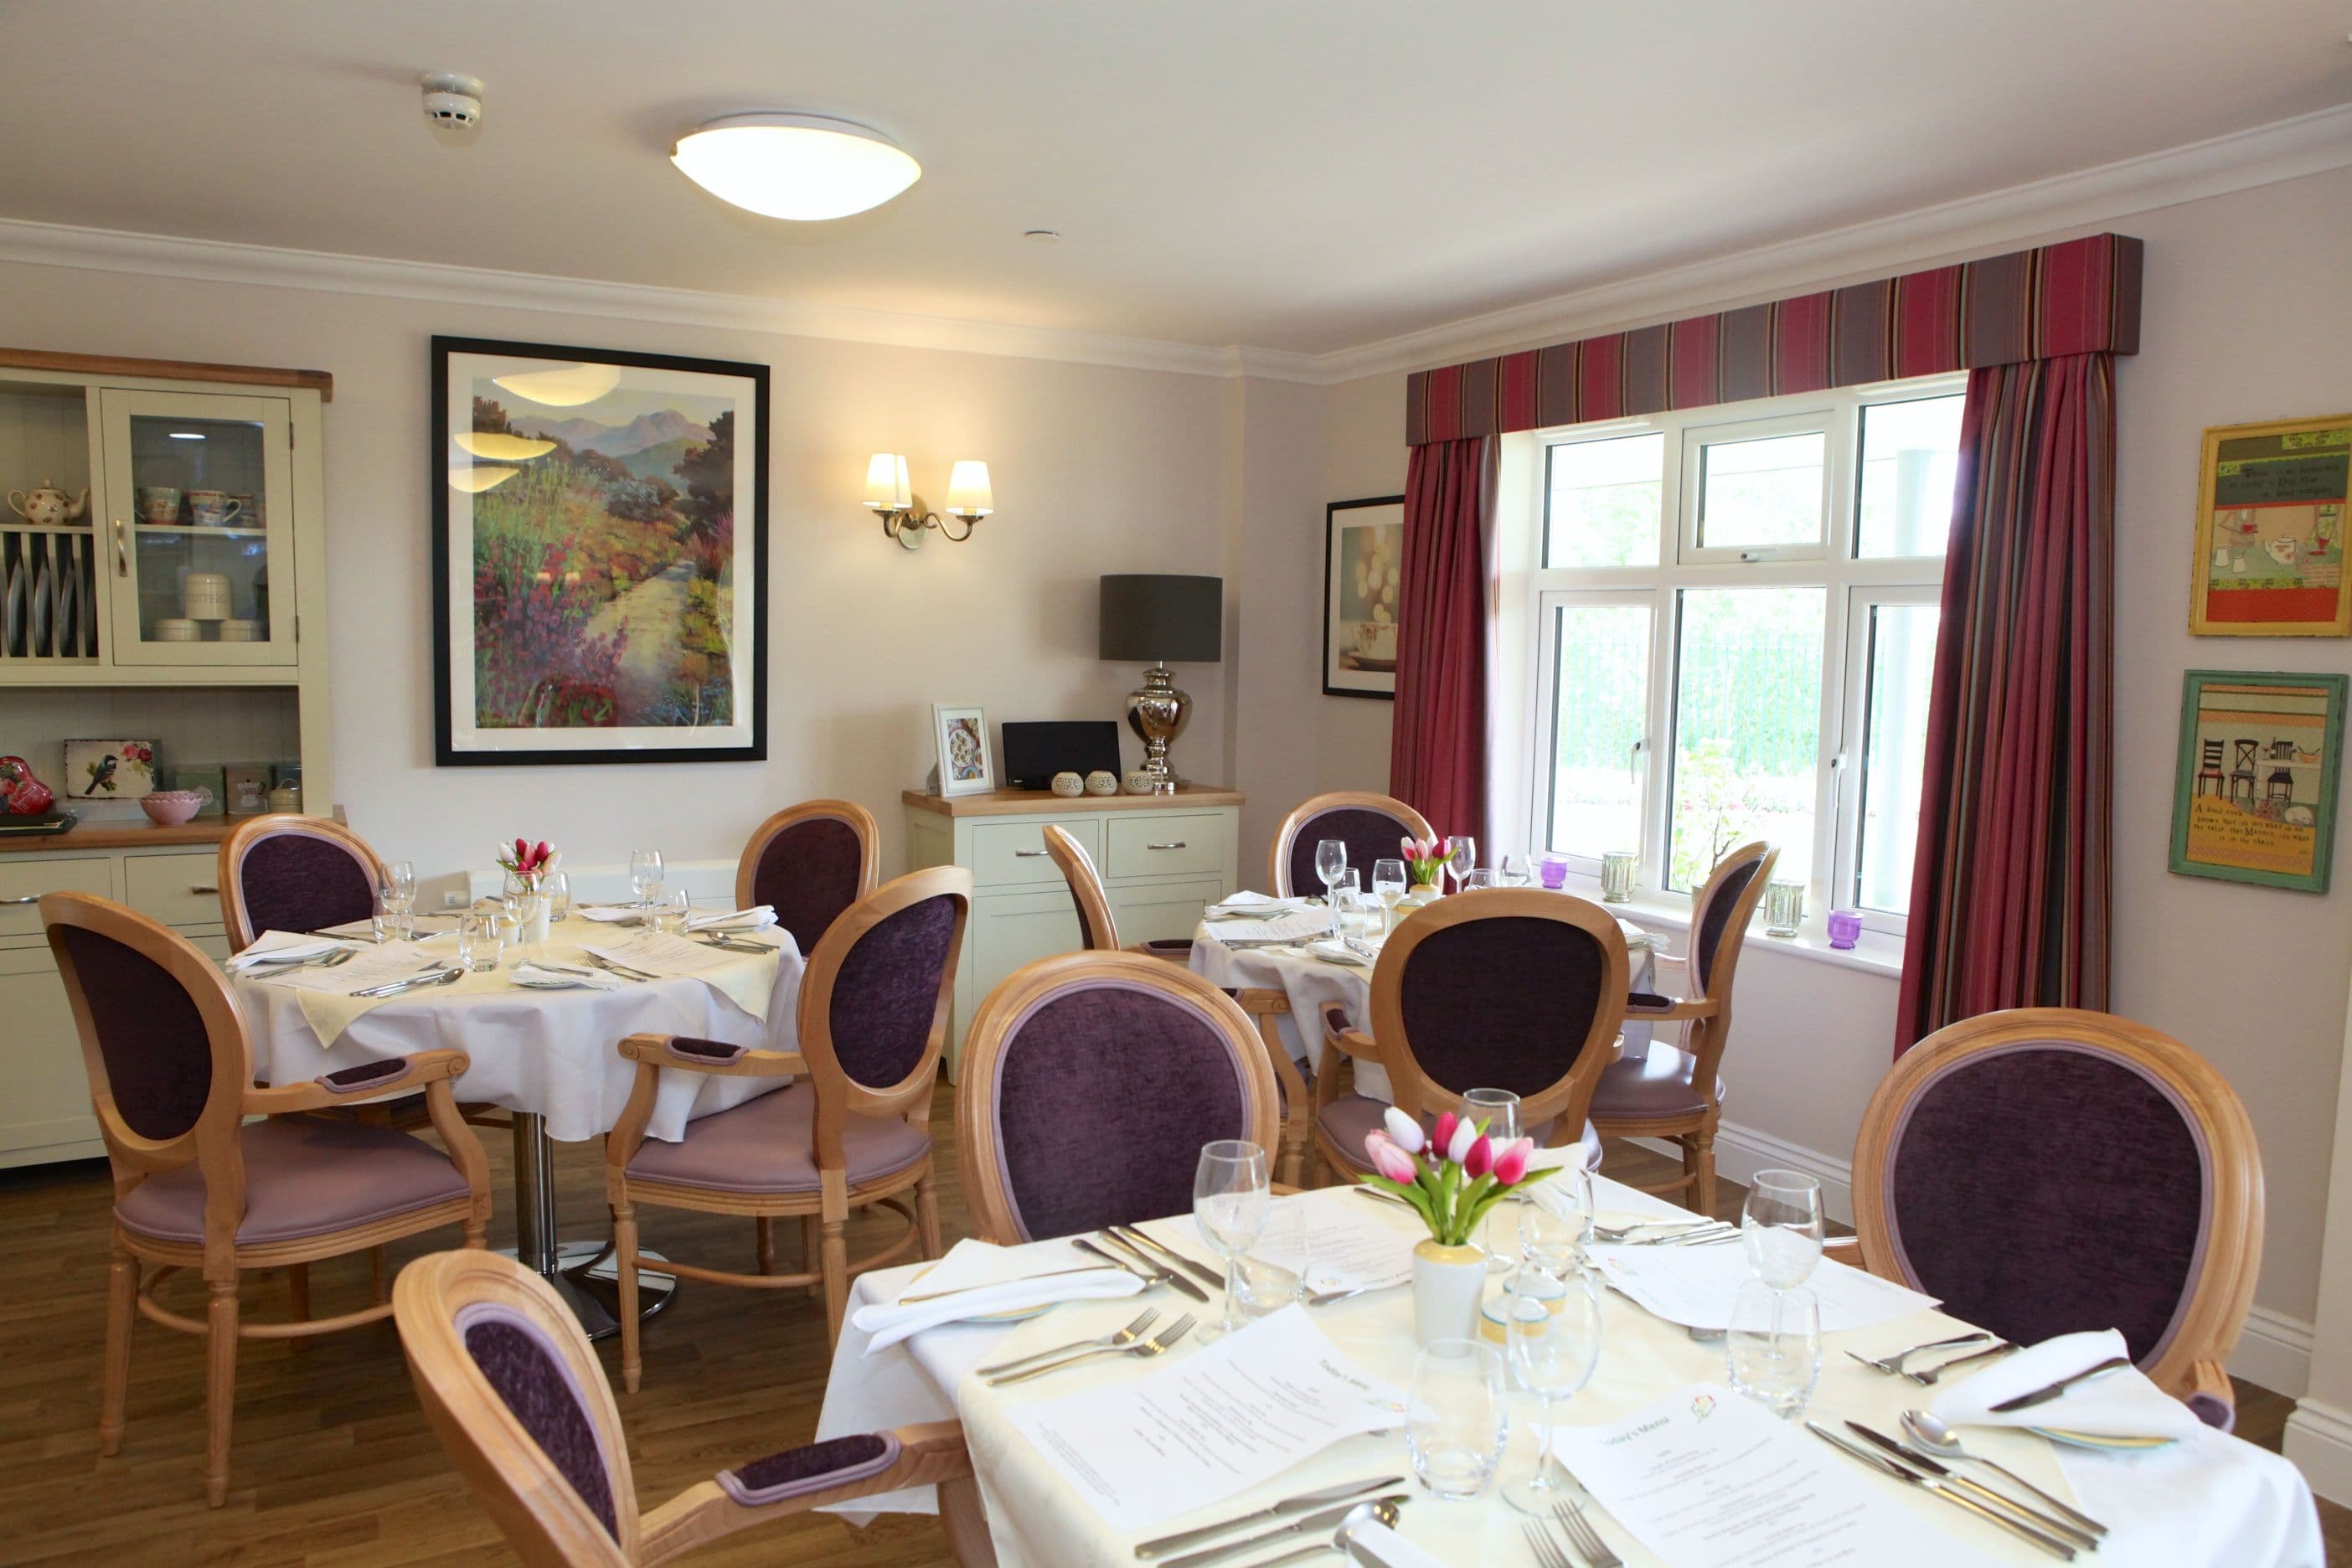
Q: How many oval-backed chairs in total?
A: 11